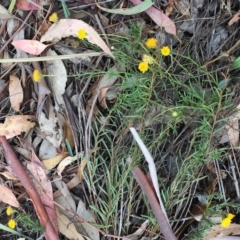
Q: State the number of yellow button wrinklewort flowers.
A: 11